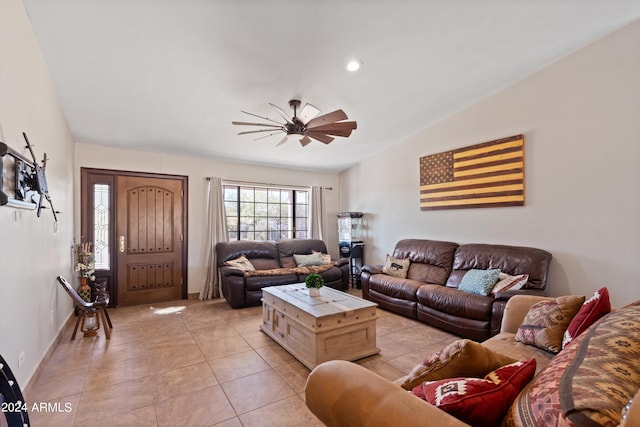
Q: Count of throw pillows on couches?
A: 10